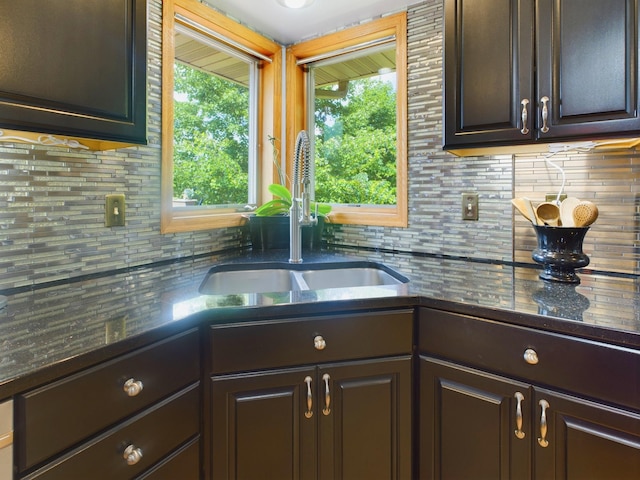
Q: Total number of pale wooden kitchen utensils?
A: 4